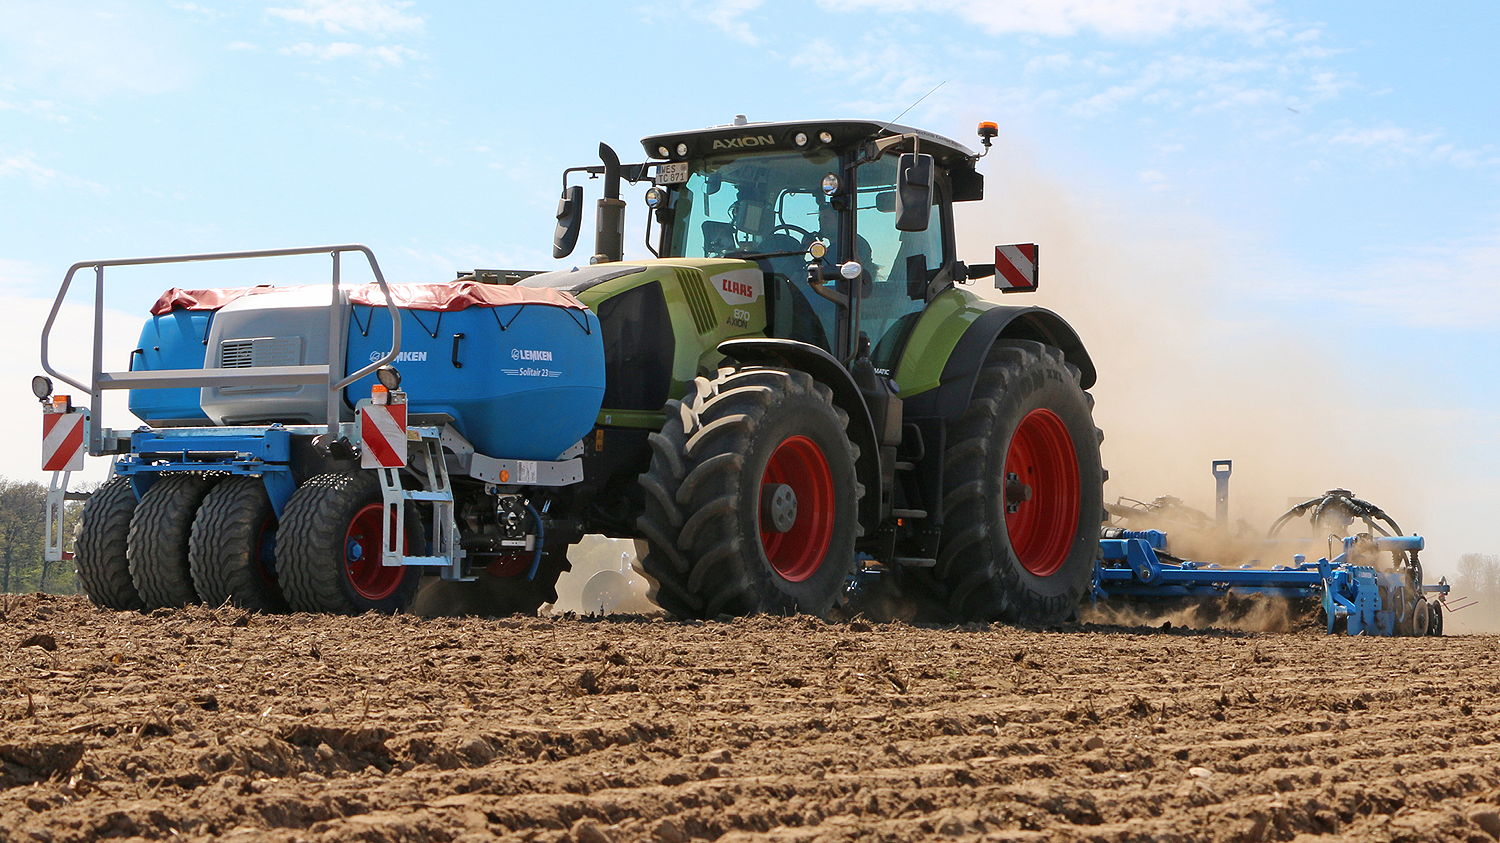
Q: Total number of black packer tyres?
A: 4